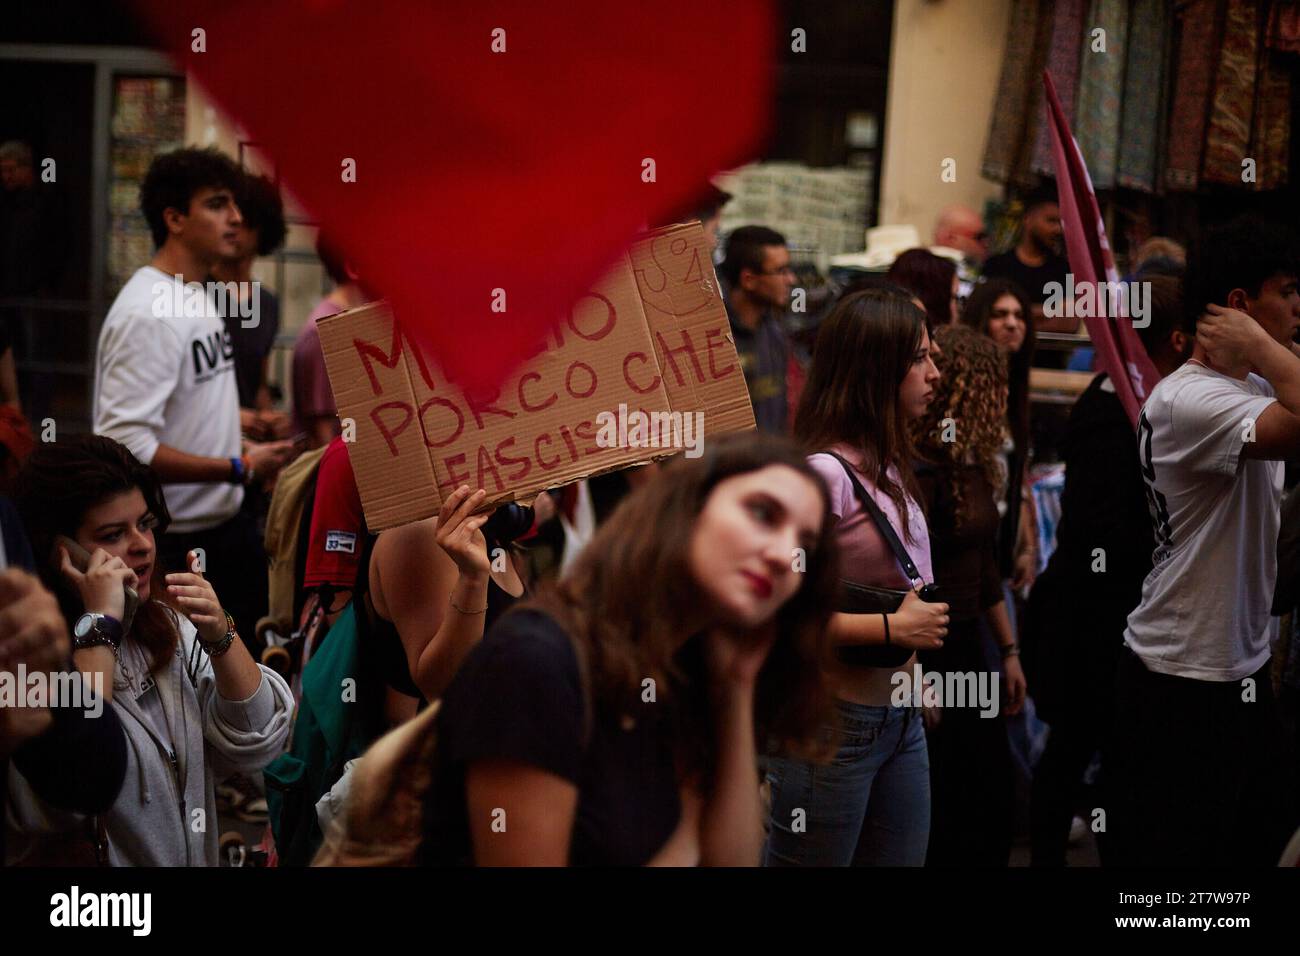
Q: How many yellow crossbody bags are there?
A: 0